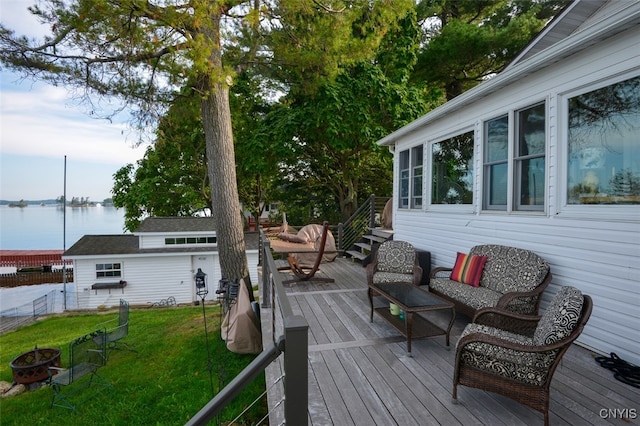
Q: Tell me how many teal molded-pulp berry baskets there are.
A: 0